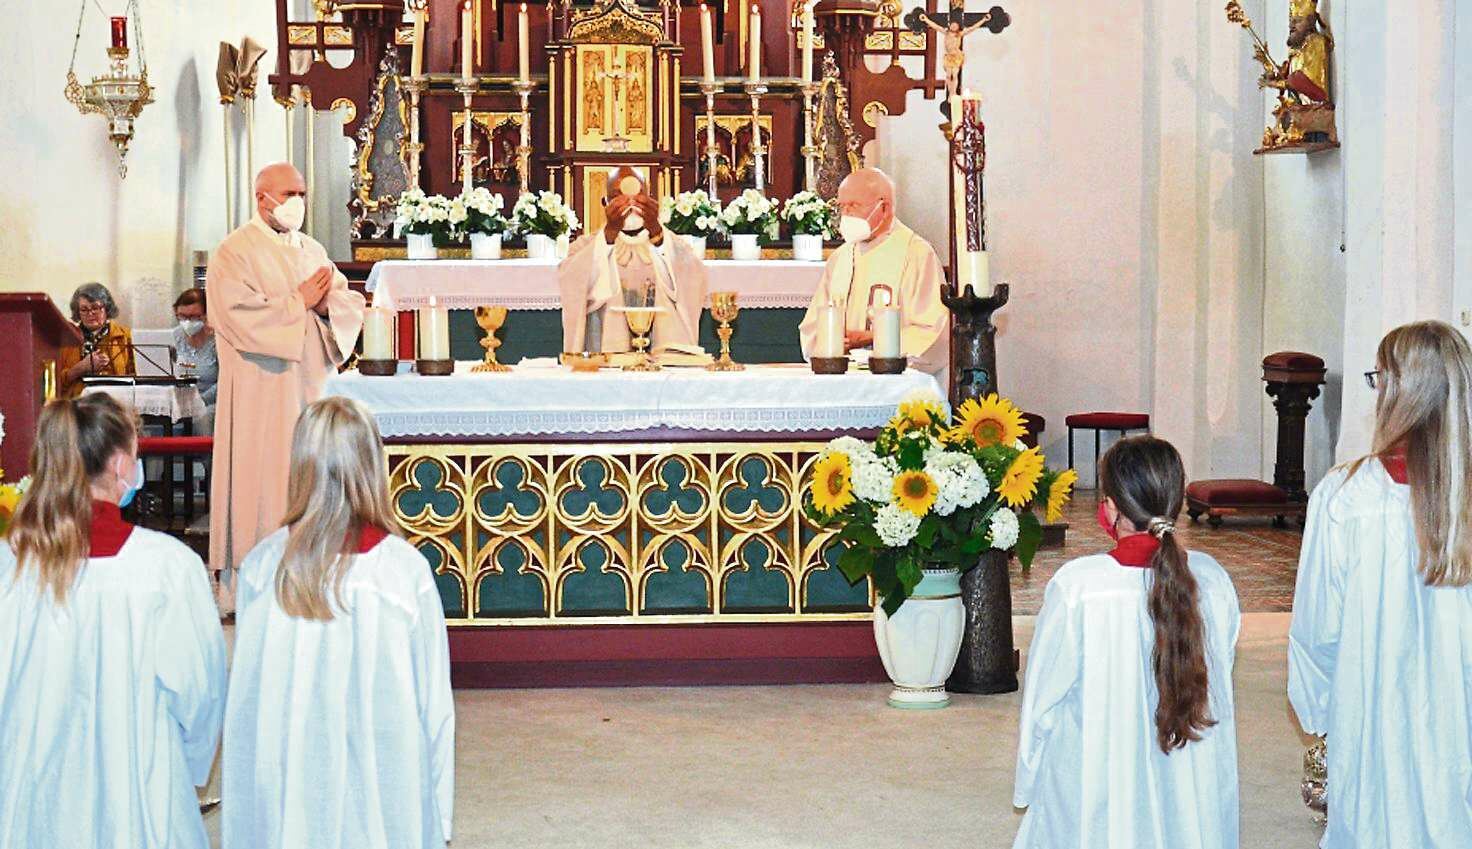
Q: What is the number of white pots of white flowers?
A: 6